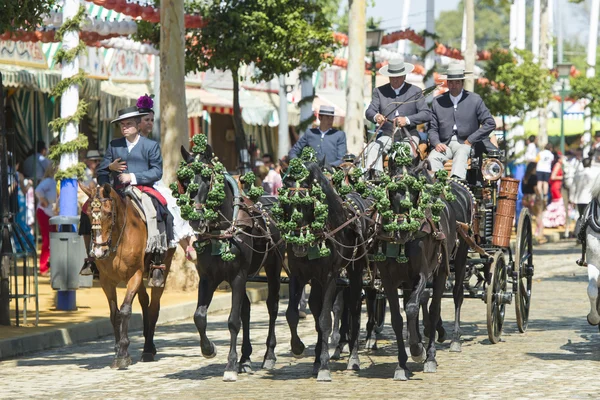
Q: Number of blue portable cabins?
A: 0